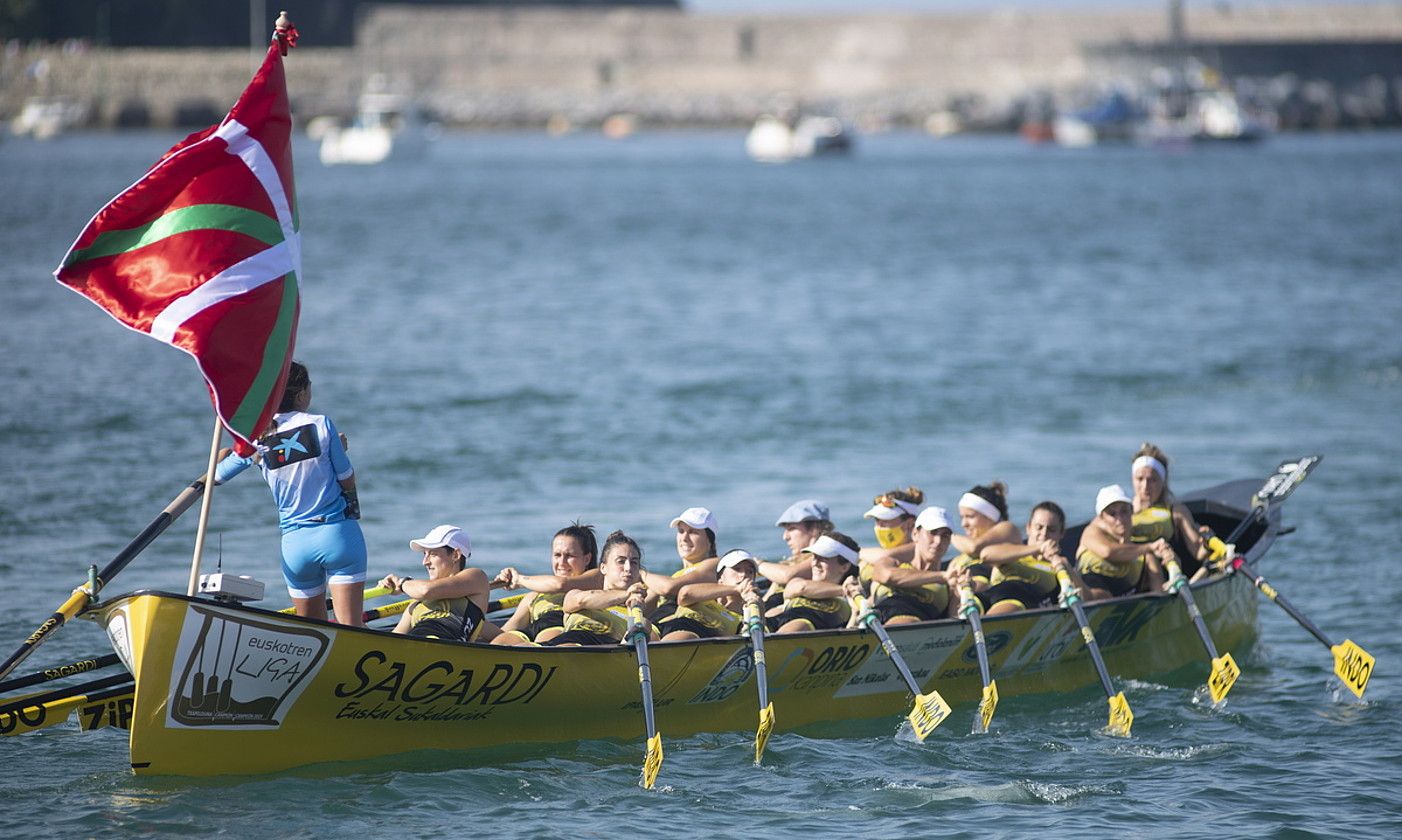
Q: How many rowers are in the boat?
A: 13